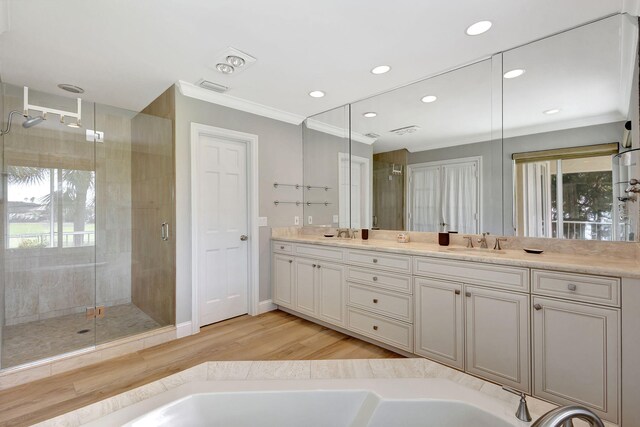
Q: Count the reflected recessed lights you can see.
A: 4